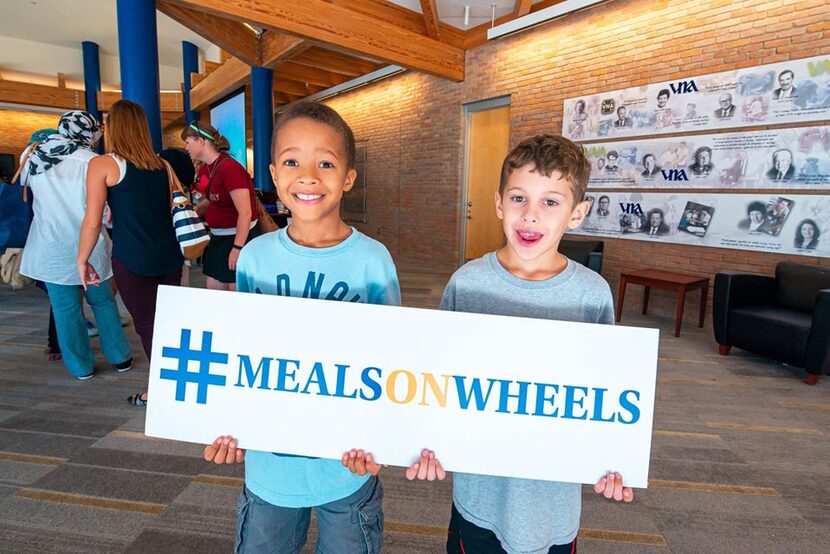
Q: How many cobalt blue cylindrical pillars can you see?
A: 4